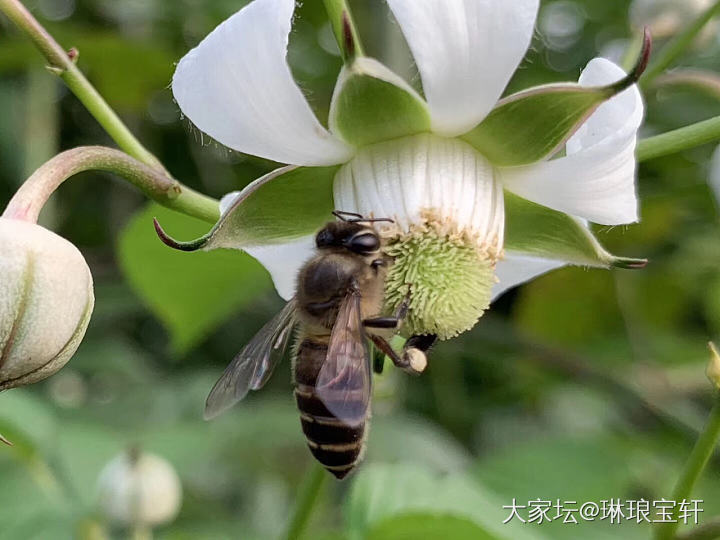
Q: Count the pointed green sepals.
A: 4